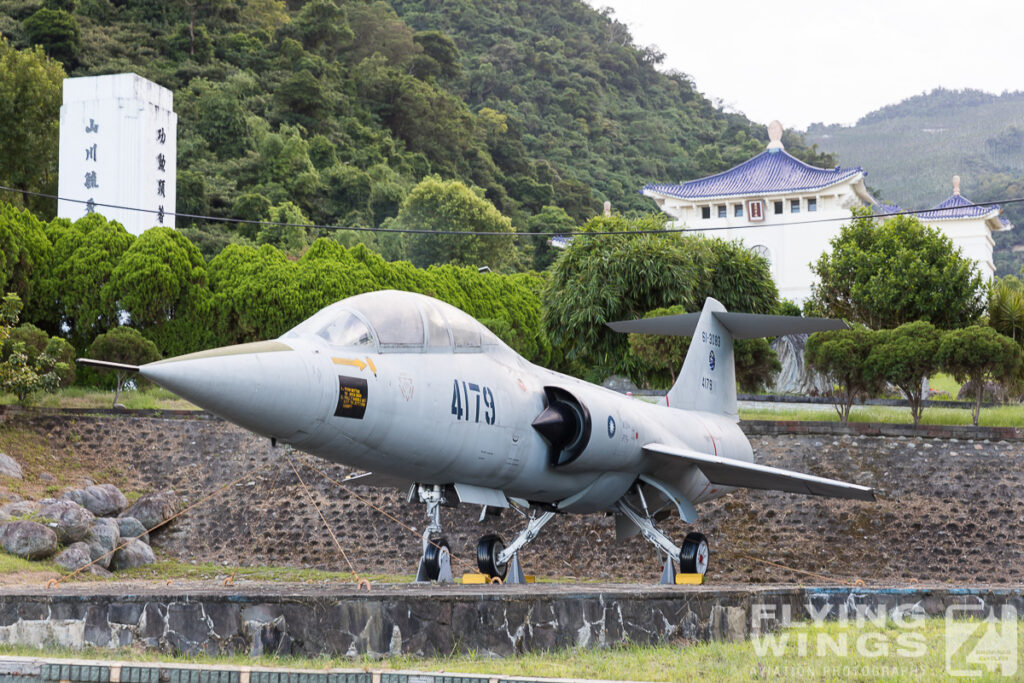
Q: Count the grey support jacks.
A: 4